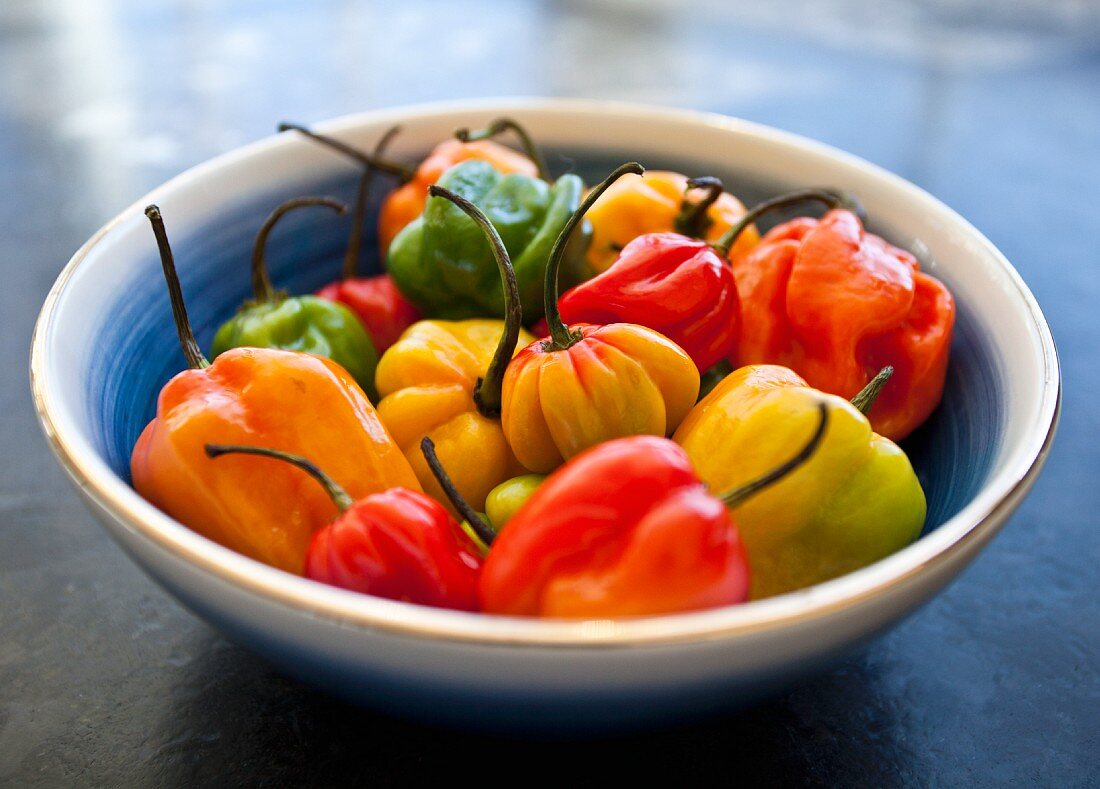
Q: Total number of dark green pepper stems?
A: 13